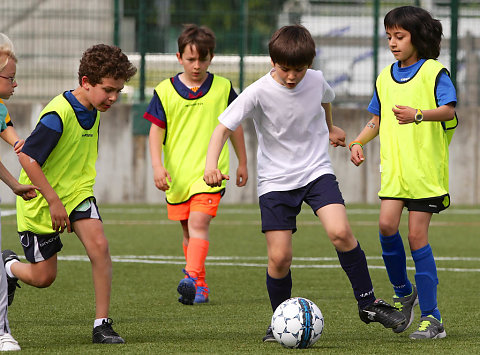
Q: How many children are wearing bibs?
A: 3